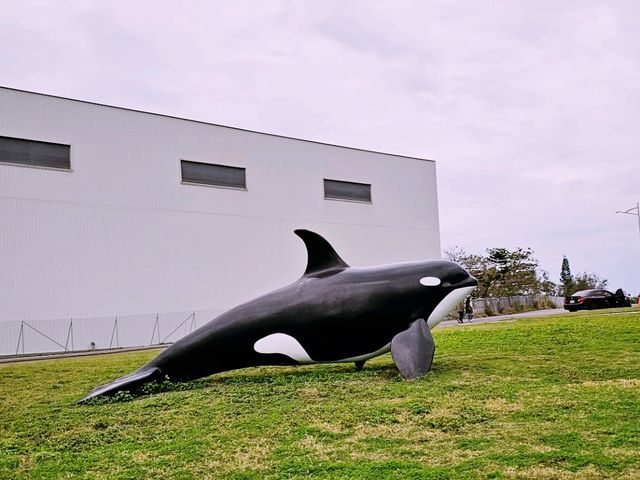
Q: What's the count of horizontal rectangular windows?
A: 3